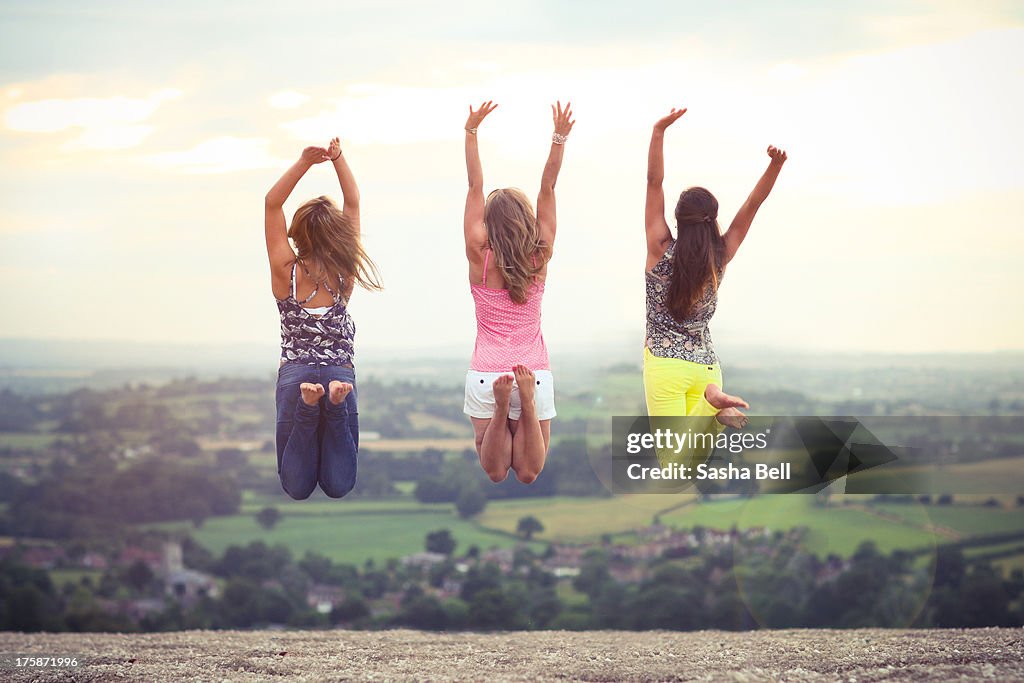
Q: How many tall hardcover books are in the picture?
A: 0